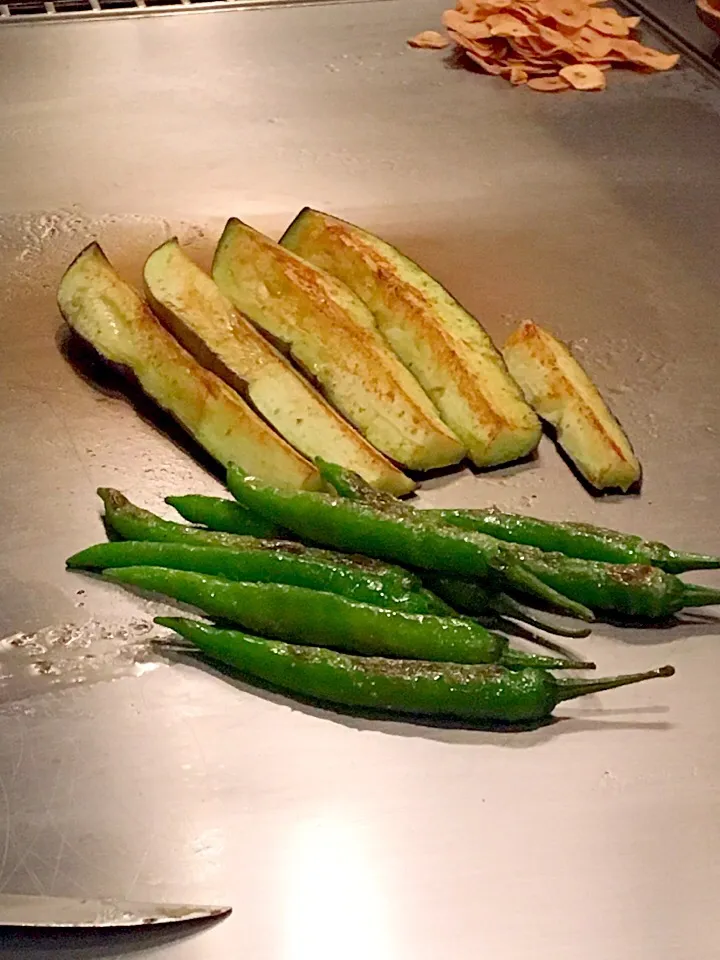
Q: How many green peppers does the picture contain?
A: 8